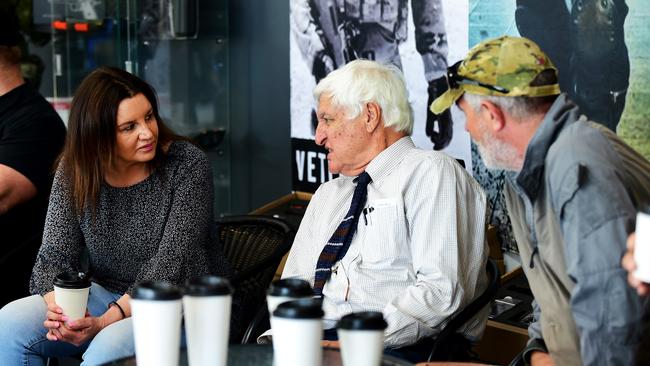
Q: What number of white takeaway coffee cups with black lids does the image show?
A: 6